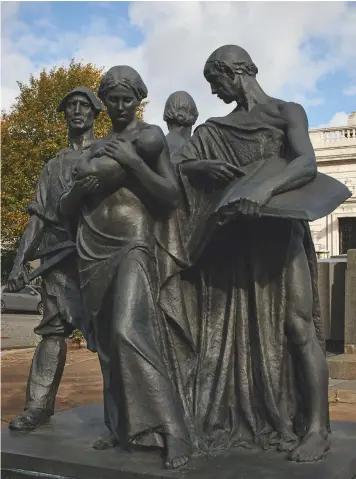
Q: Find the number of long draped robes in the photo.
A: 2